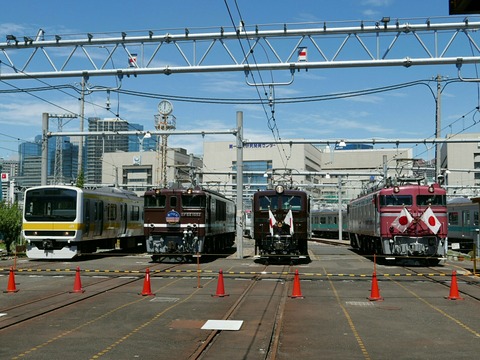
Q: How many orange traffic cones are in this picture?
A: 7